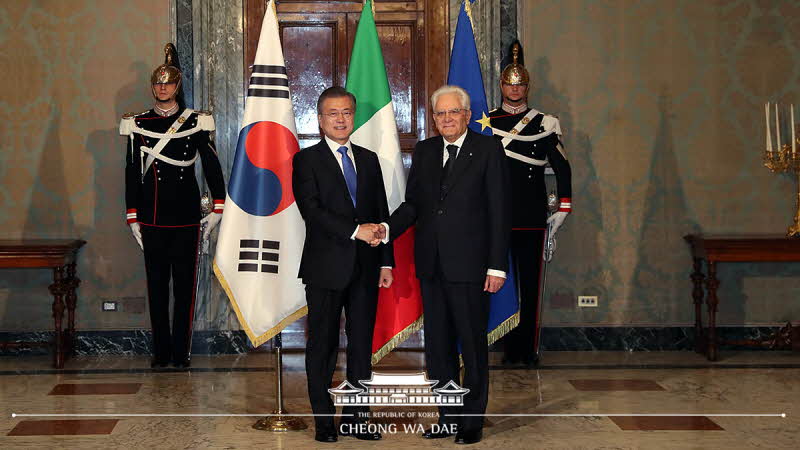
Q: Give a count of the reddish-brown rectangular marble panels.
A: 4